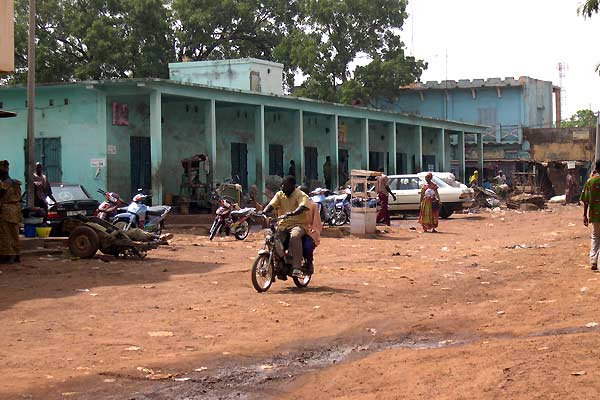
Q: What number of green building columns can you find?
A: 11